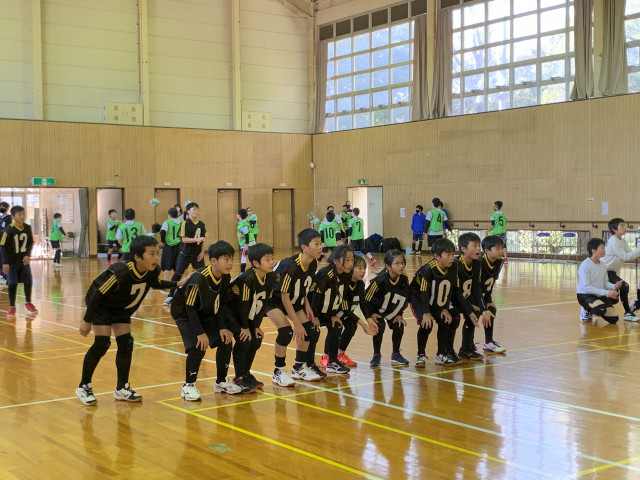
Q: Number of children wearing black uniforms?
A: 12